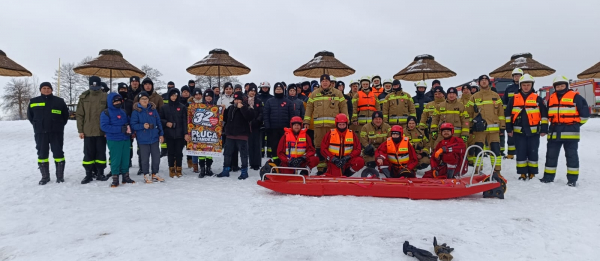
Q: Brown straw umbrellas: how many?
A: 7